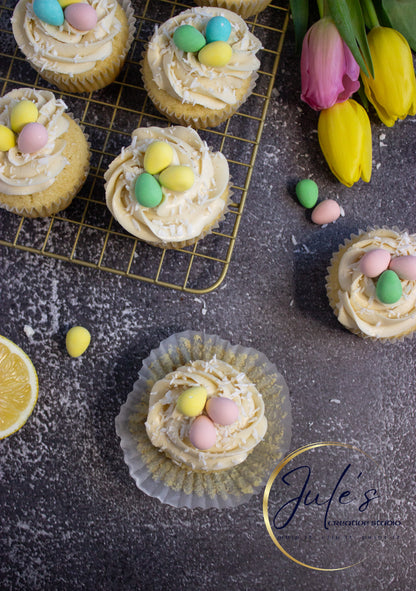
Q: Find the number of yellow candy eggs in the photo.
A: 8